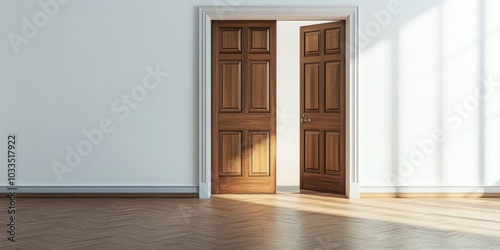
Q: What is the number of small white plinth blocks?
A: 2